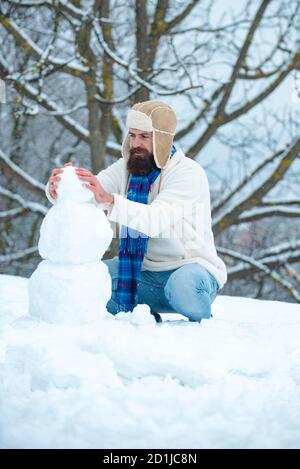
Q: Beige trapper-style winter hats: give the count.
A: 1